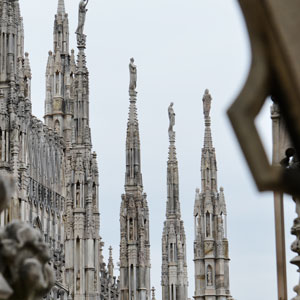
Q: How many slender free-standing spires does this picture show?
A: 3